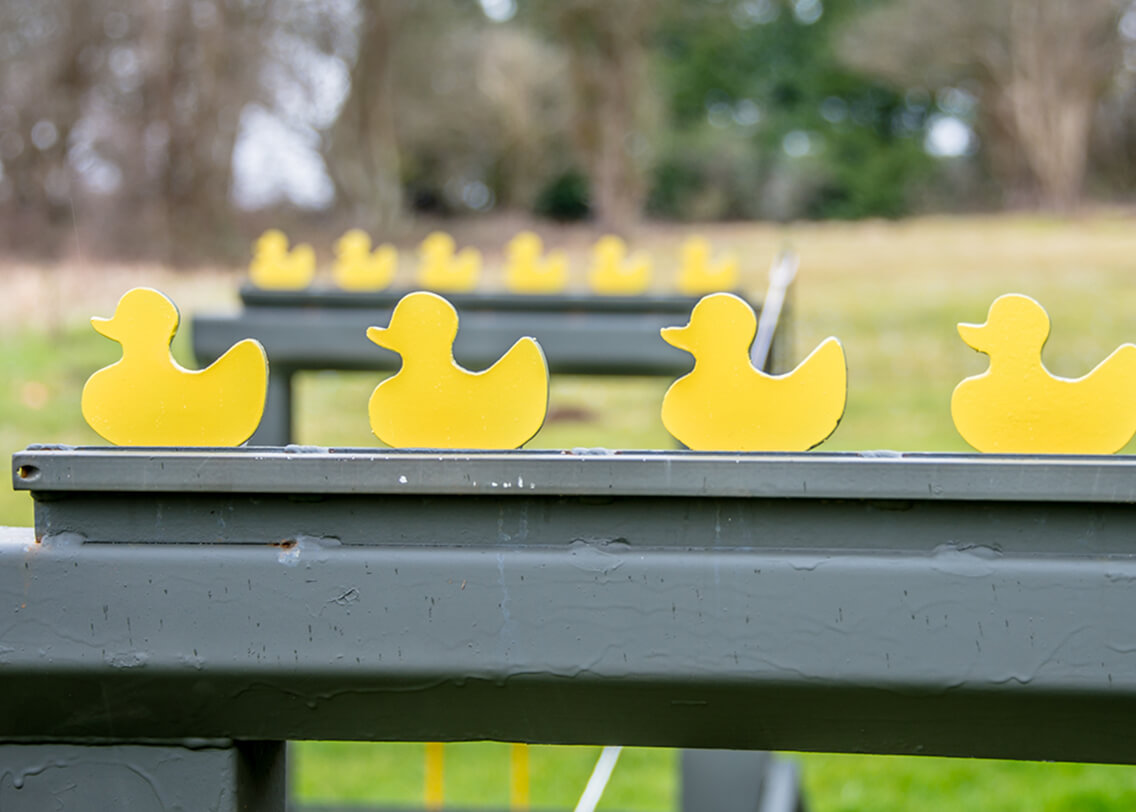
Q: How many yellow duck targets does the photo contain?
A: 10